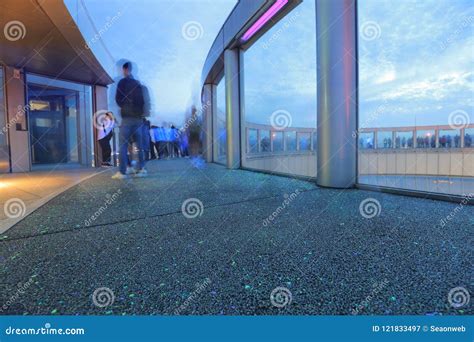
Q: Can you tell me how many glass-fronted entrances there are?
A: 1